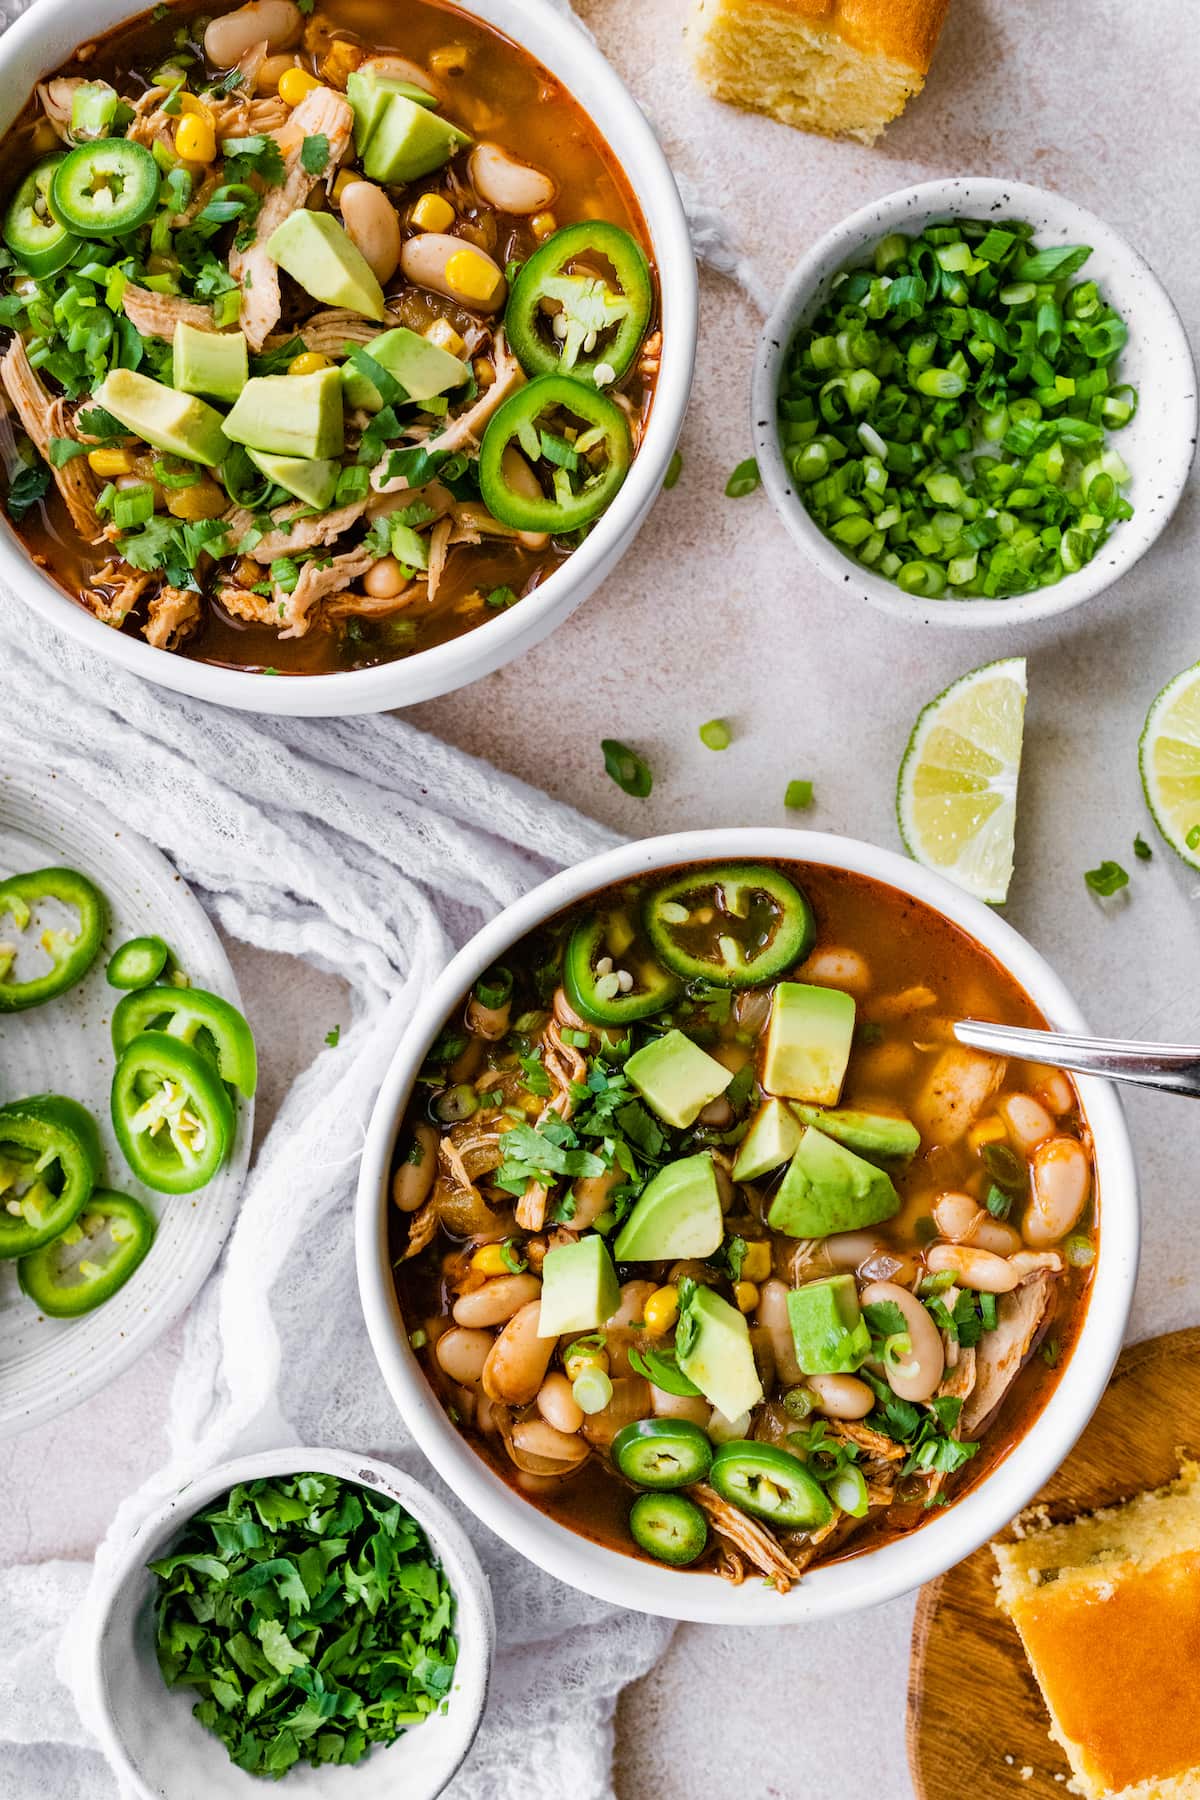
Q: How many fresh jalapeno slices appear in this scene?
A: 15